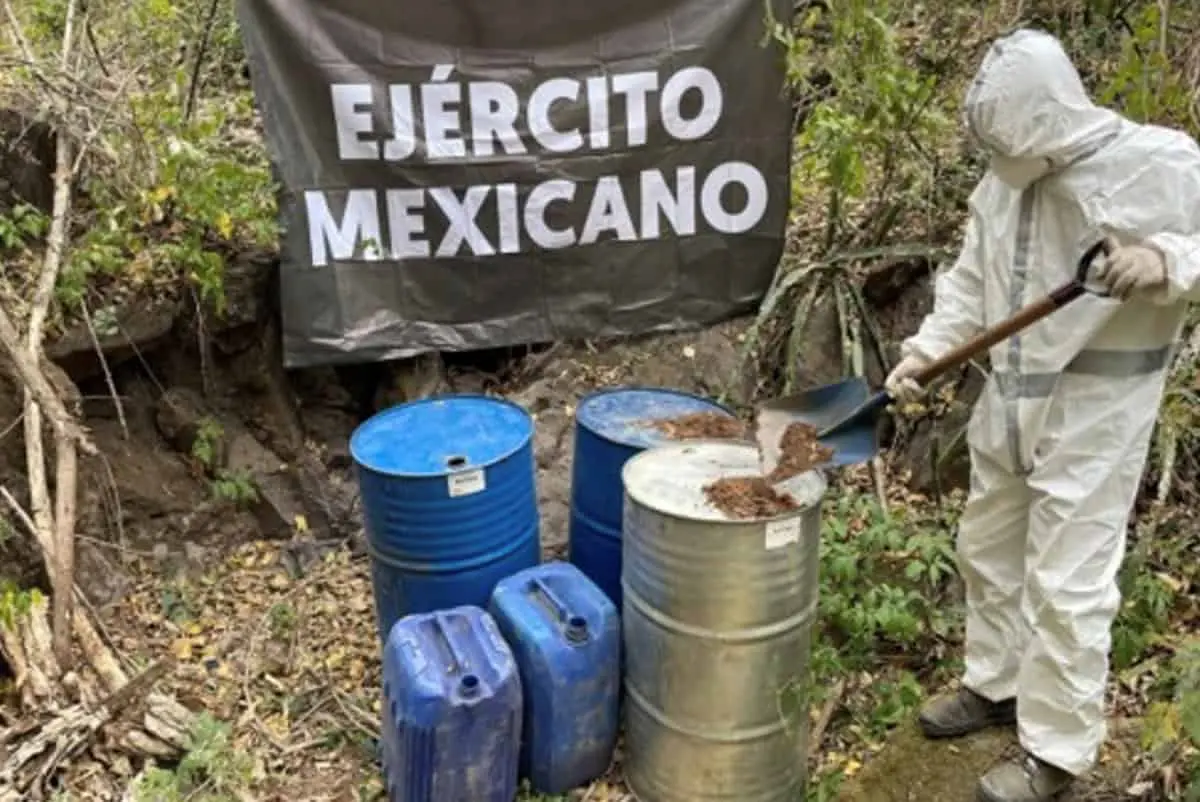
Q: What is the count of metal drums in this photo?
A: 3